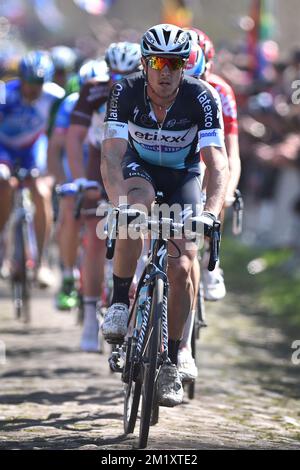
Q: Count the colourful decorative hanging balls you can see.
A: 0